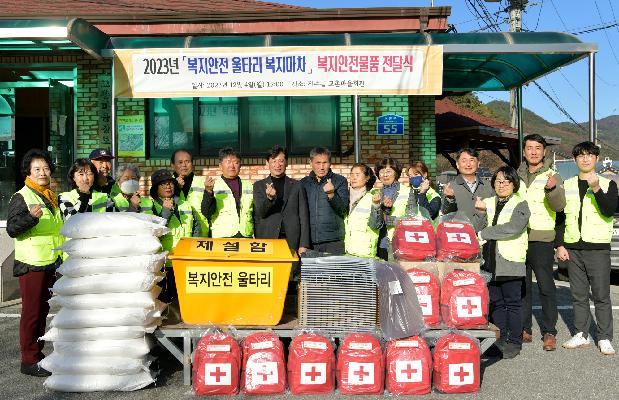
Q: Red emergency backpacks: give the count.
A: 10